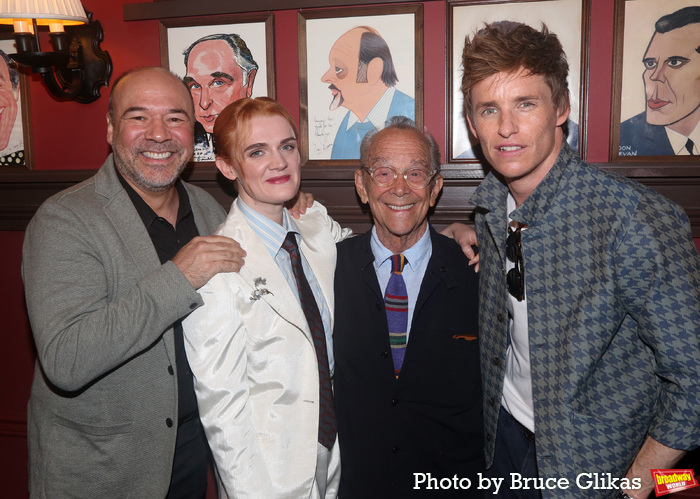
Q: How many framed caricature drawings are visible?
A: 5